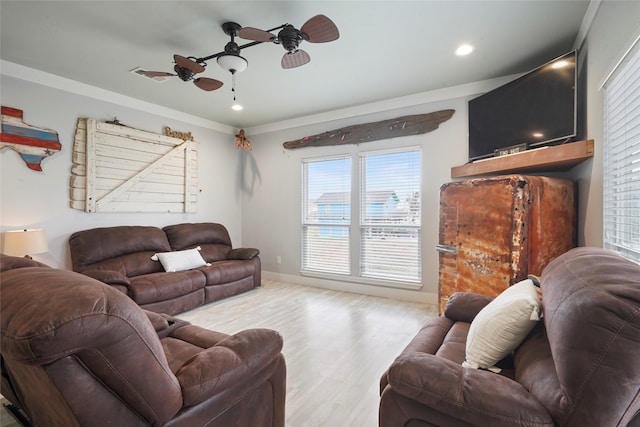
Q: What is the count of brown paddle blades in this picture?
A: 6